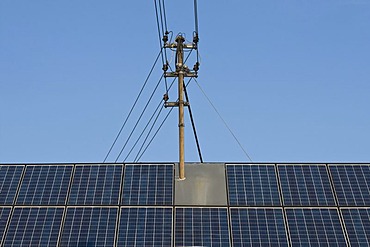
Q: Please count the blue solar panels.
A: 15